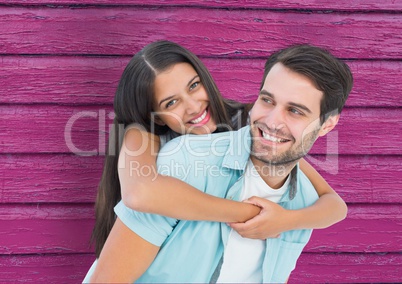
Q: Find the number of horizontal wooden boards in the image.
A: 7